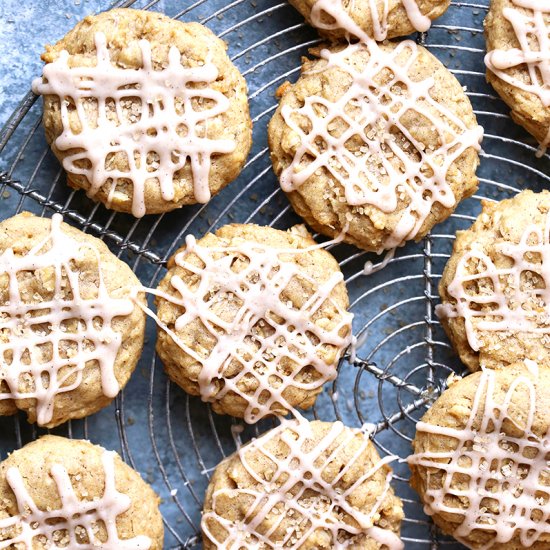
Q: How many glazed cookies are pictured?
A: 10